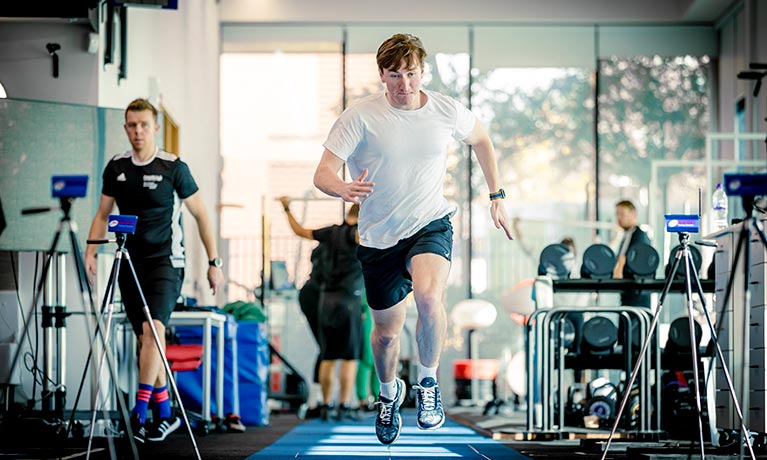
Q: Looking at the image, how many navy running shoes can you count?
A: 2